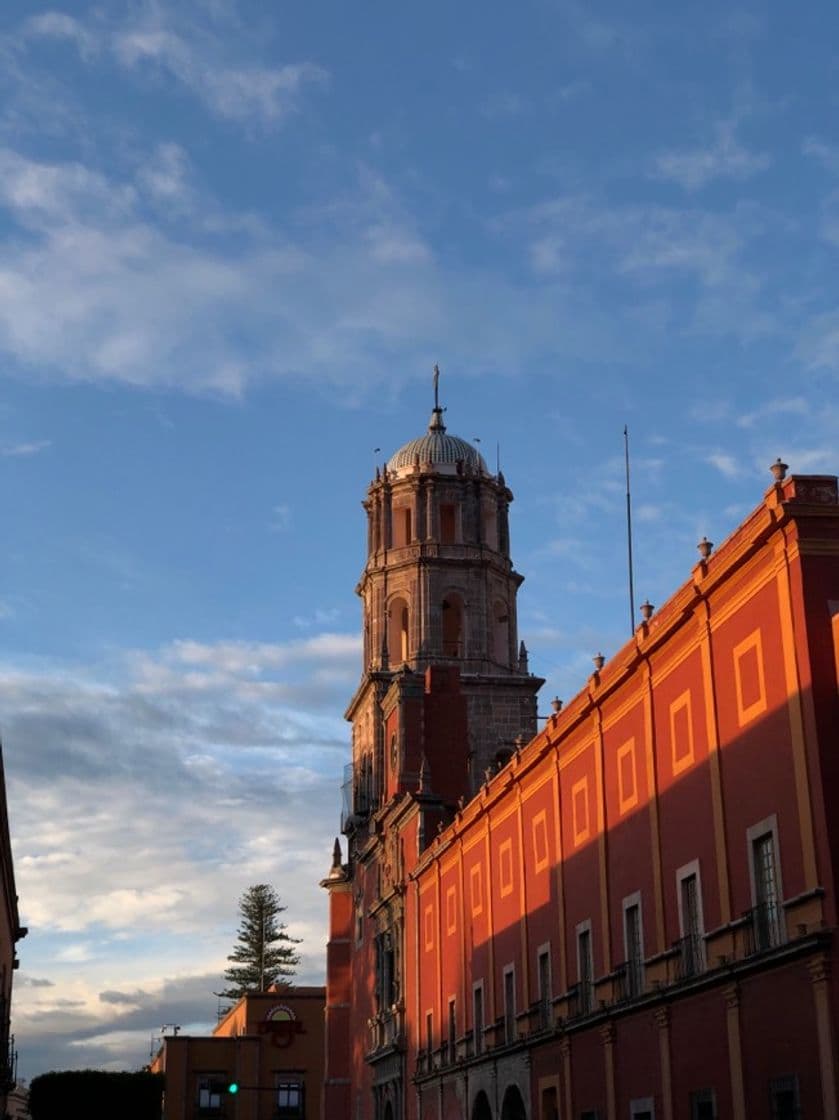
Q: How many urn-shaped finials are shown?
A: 9